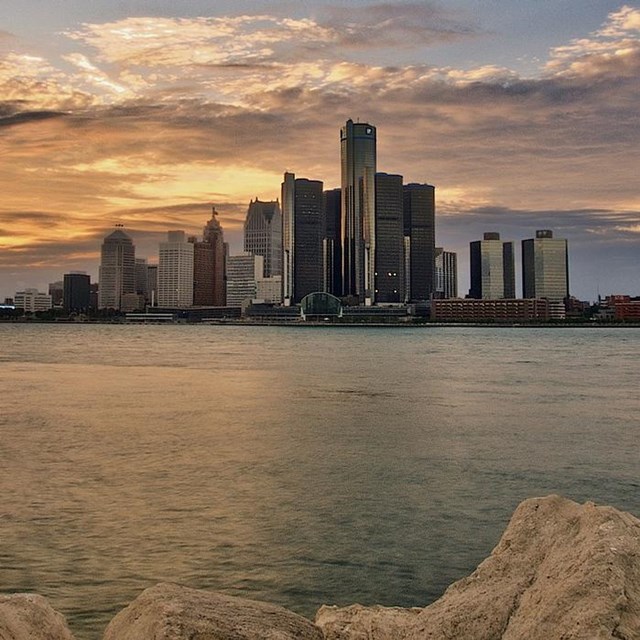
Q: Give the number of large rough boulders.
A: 3